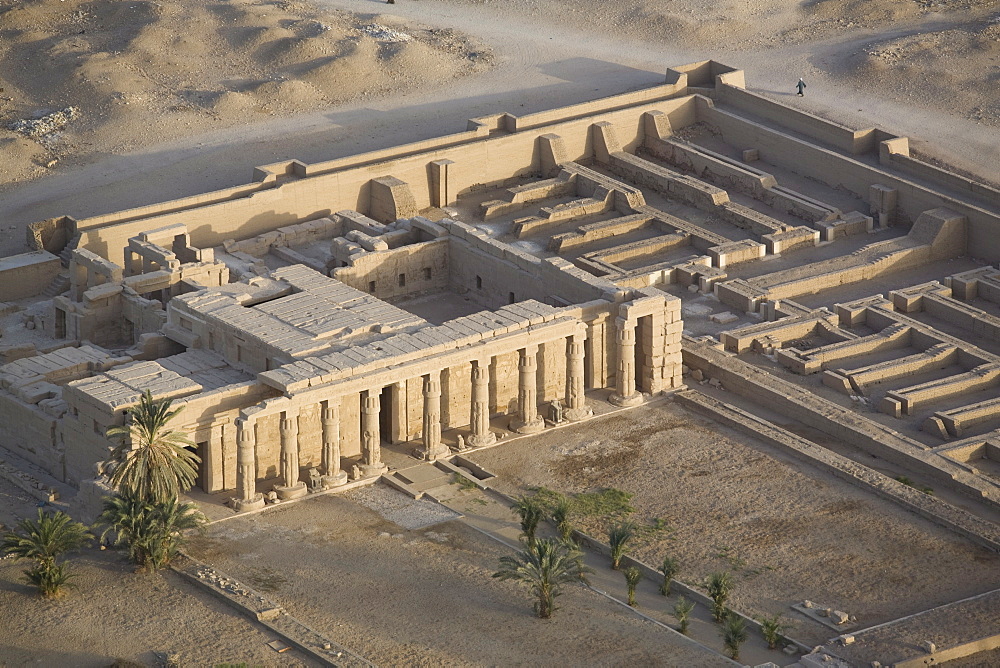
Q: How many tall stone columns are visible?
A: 9